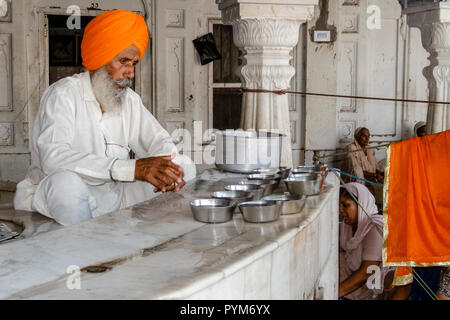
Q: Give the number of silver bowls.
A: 11